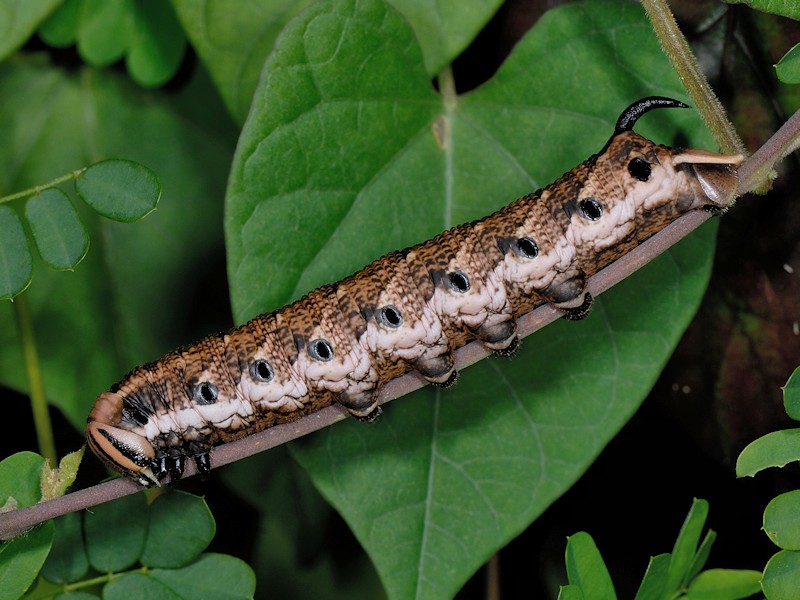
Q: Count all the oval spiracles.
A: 8